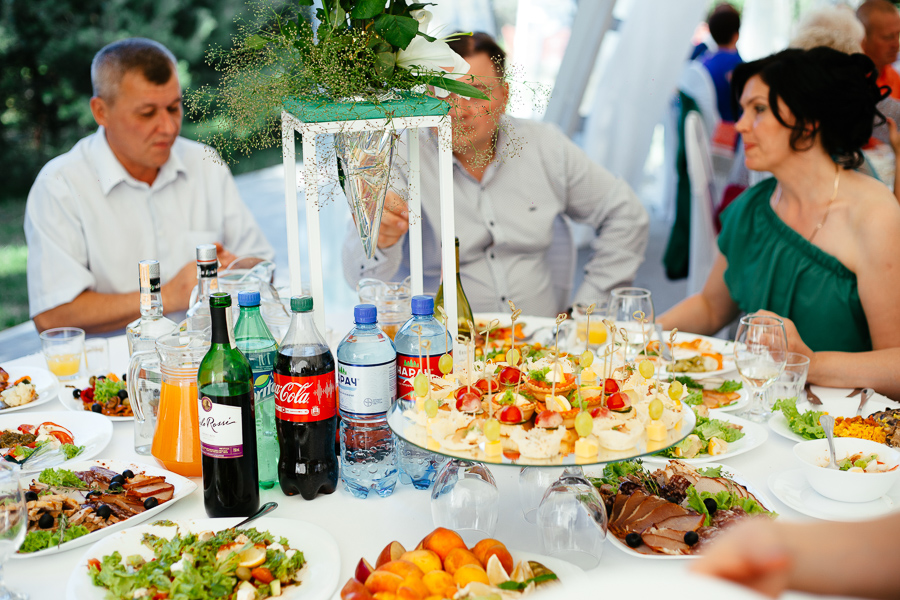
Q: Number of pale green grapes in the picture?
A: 10